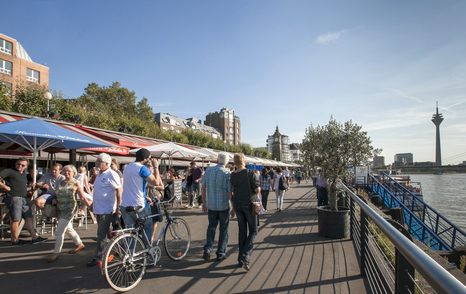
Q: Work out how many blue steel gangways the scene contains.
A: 1